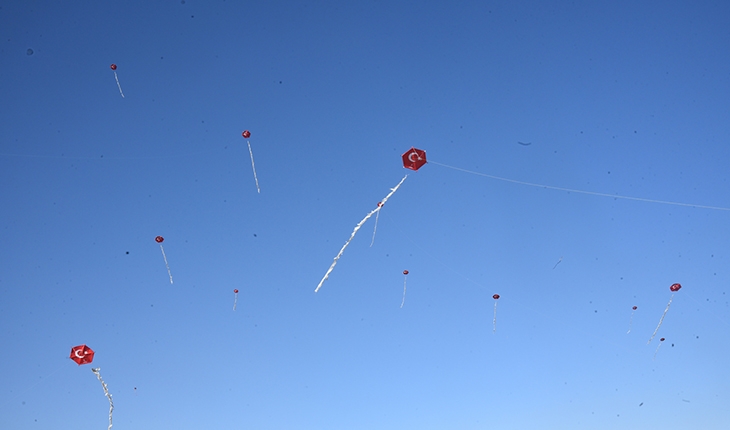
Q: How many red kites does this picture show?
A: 12